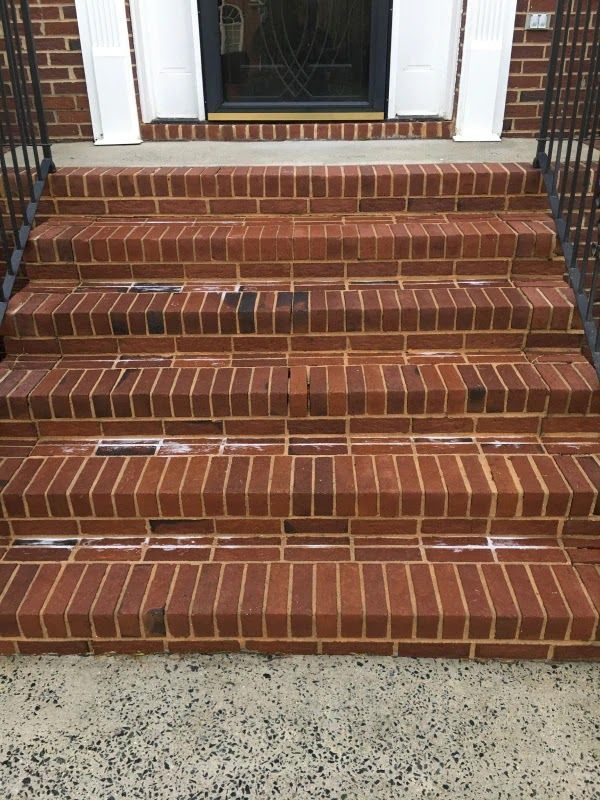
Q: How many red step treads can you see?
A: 6